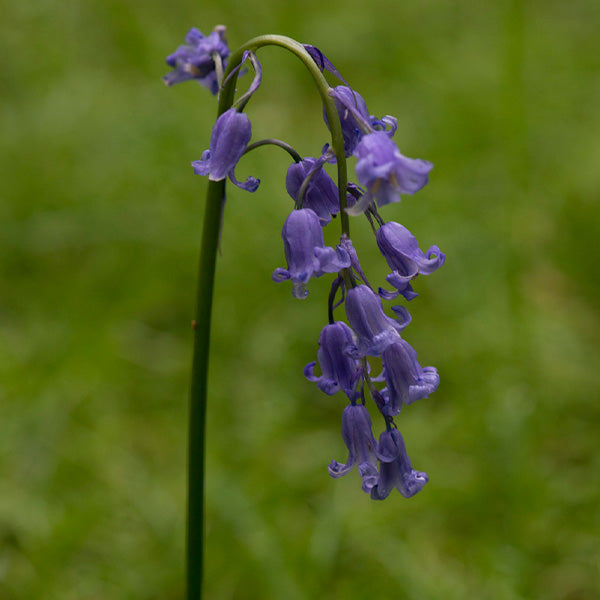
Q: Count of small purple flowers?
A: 12